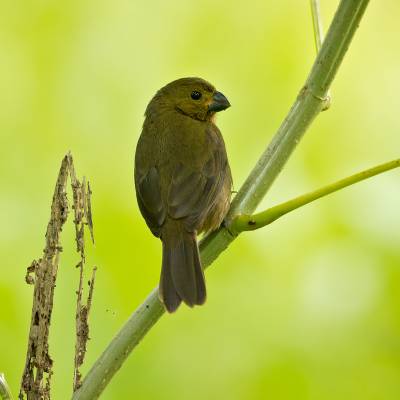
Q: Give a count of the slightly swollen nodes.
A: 2